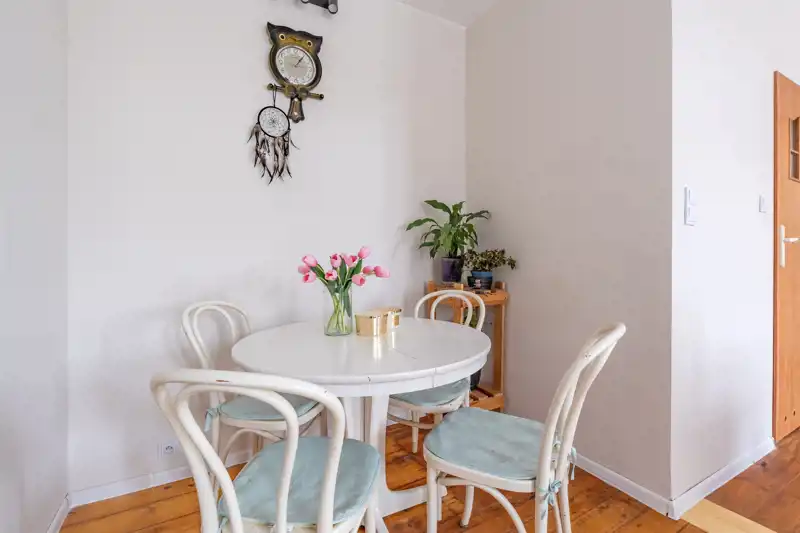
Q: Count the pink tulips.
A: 10